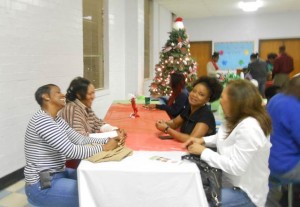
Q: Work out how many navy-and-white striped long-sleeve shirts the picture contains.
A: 1